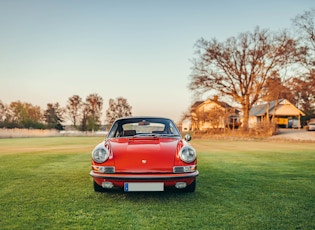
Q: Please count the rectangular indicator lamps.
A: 2